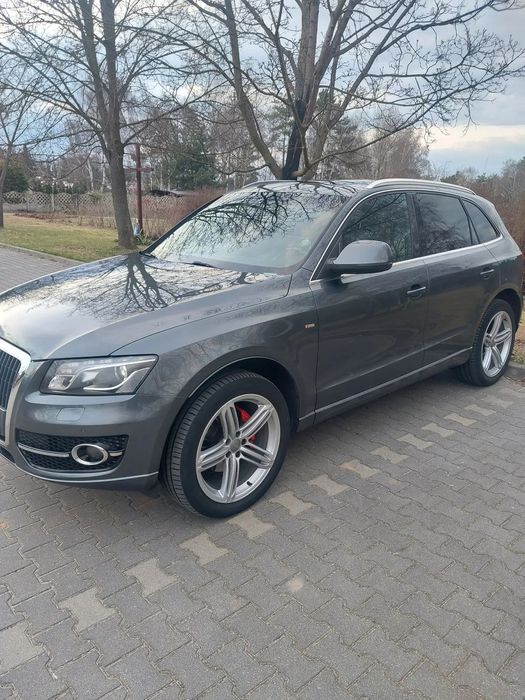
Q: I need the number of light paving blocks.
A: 15